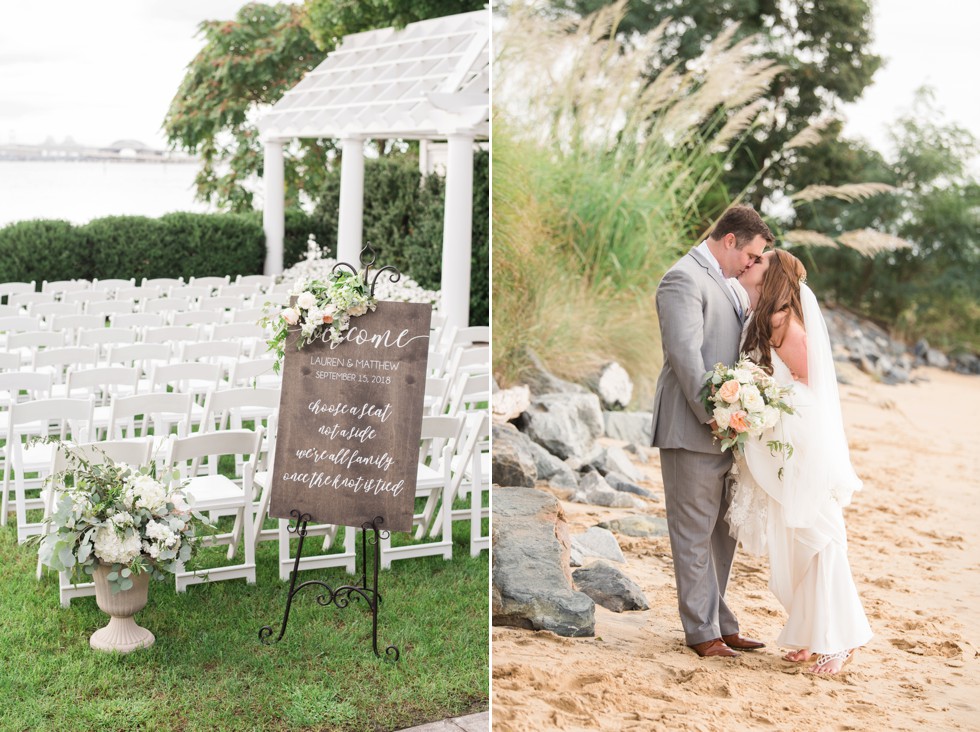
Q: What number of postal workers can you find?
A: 0